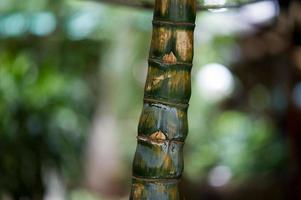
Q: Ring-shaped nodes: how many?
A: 5